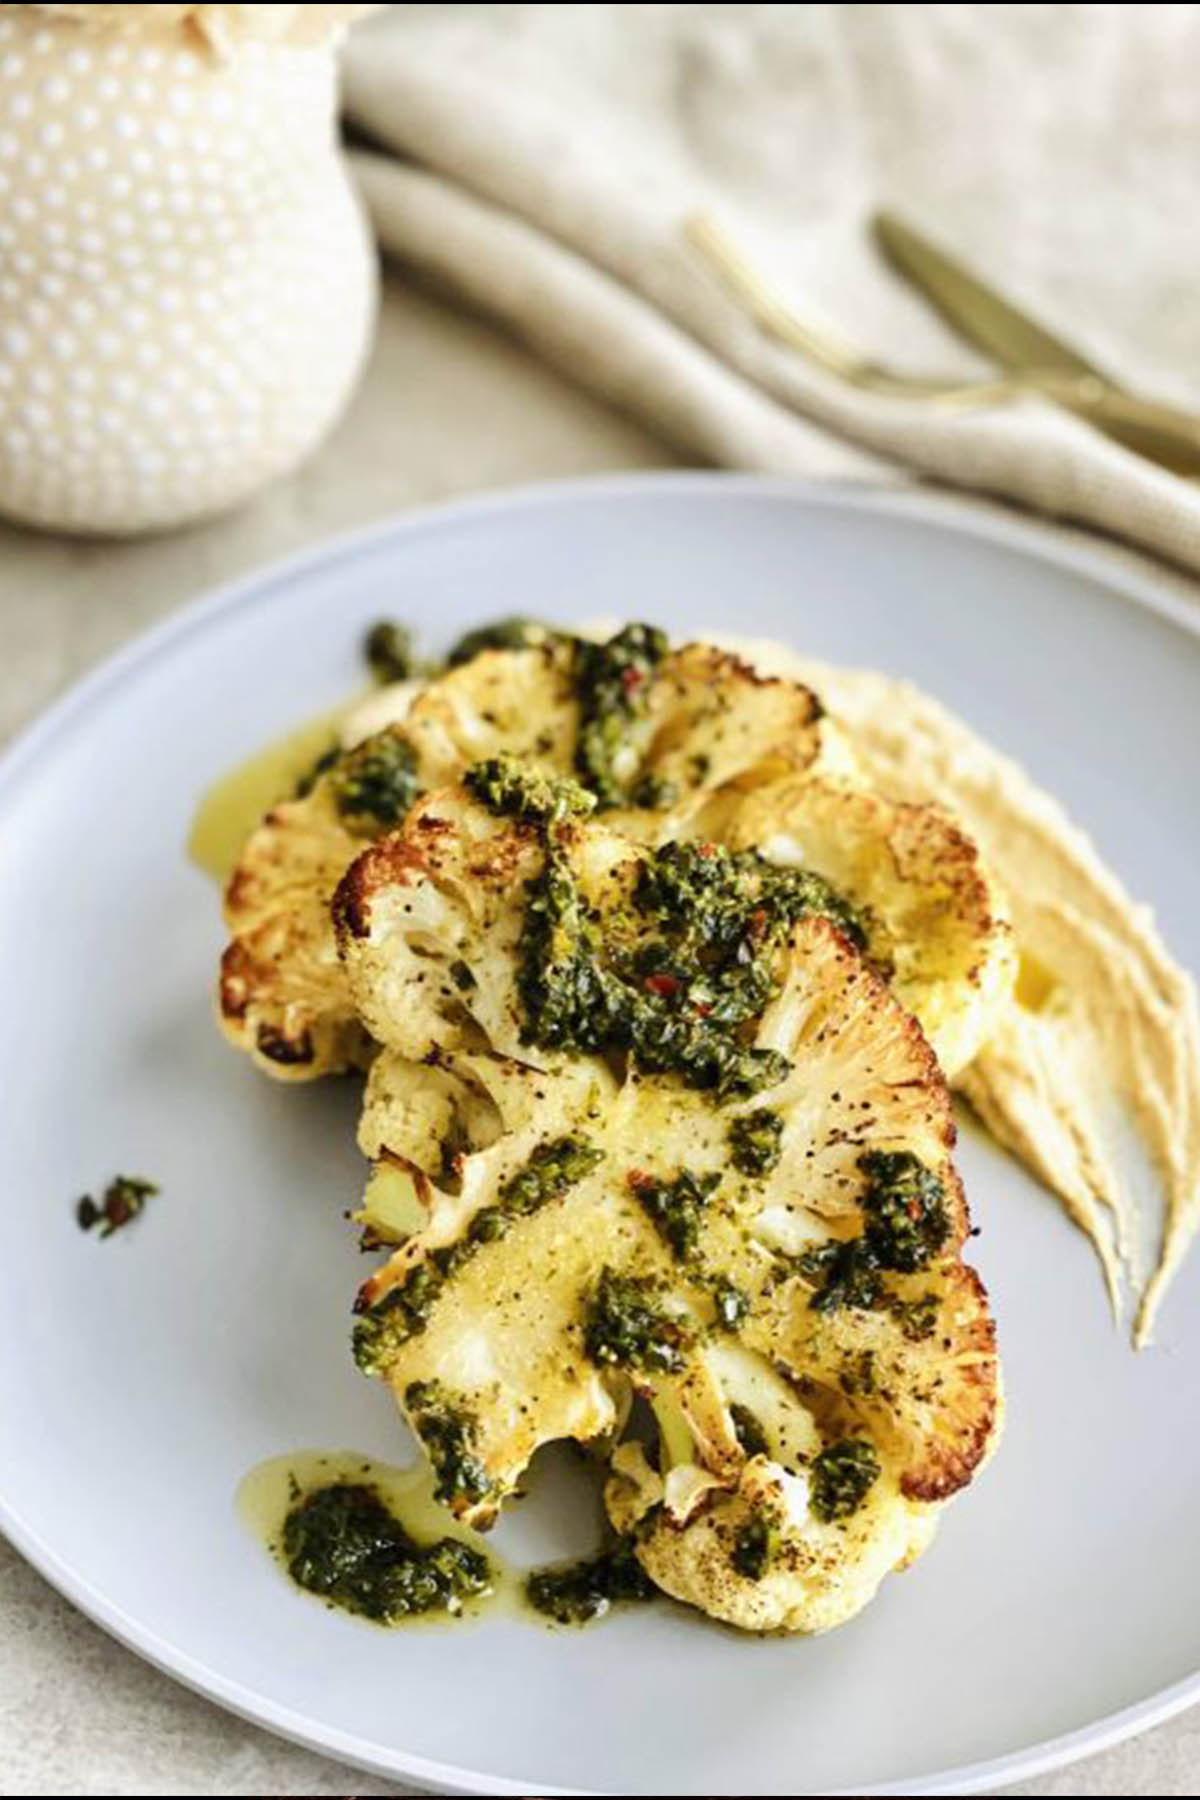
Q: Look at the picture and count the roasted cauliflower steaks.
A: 2